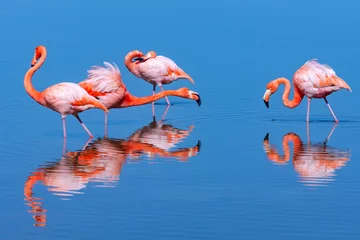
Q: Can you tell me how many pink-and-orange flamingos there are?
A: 4